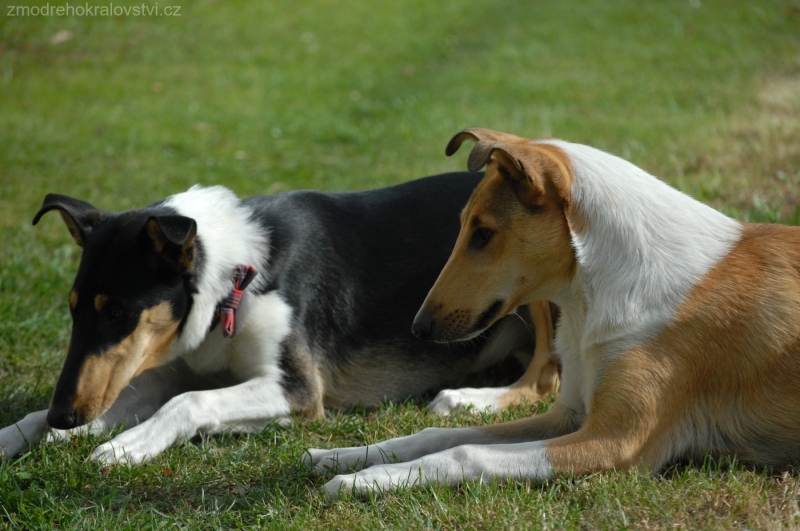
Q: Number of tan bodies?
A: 1